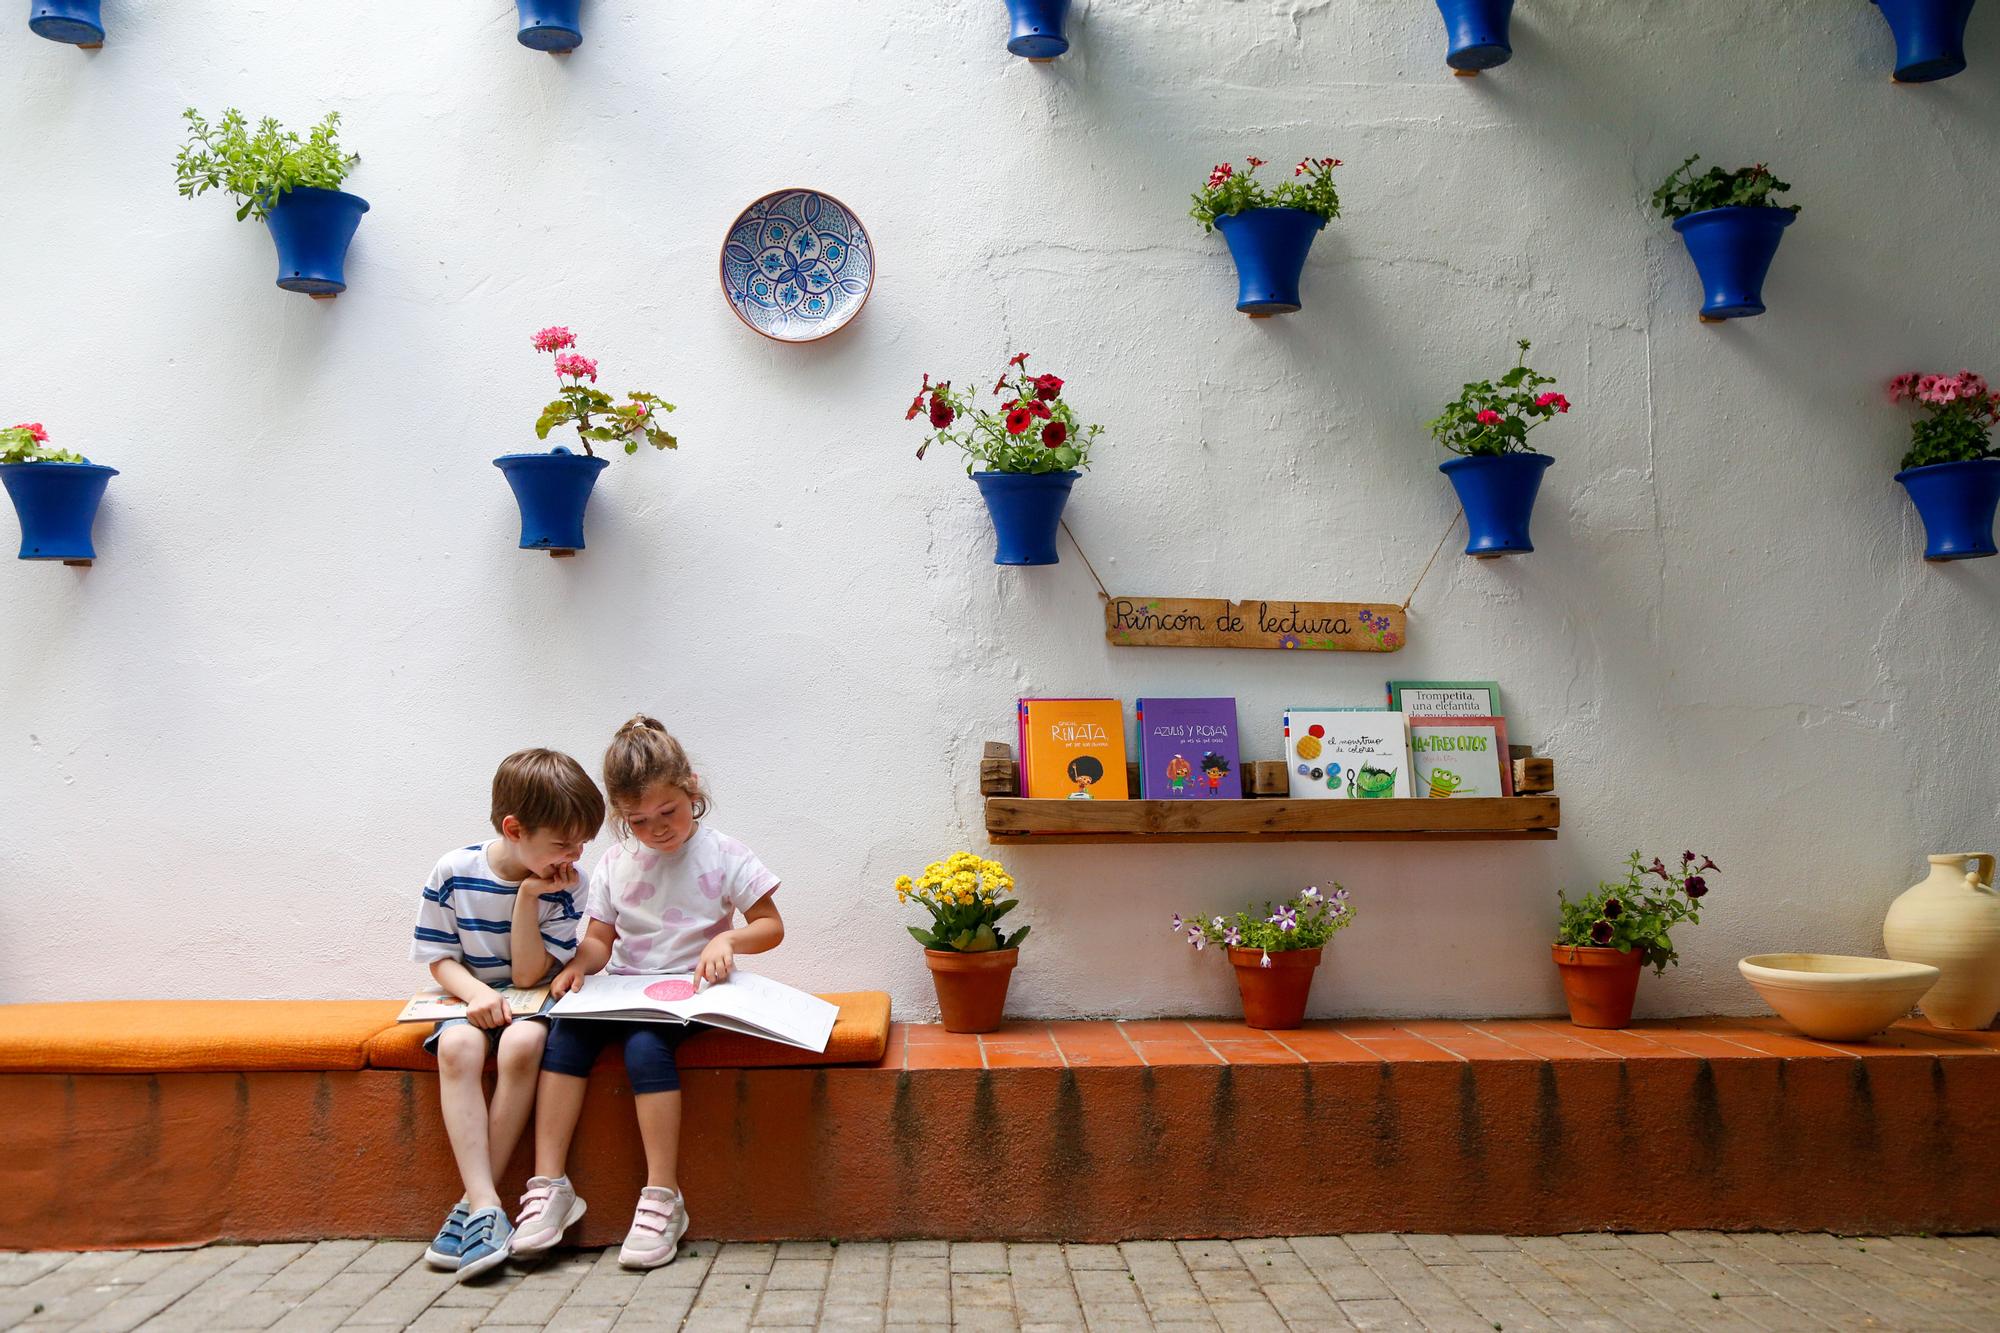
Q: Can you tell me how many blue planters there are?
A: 13